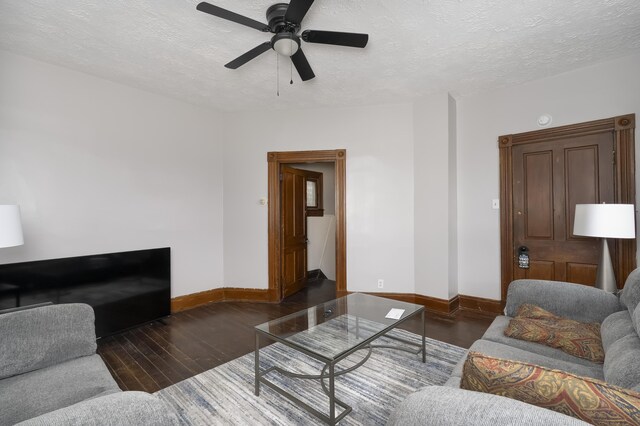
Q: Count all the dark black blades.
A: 5